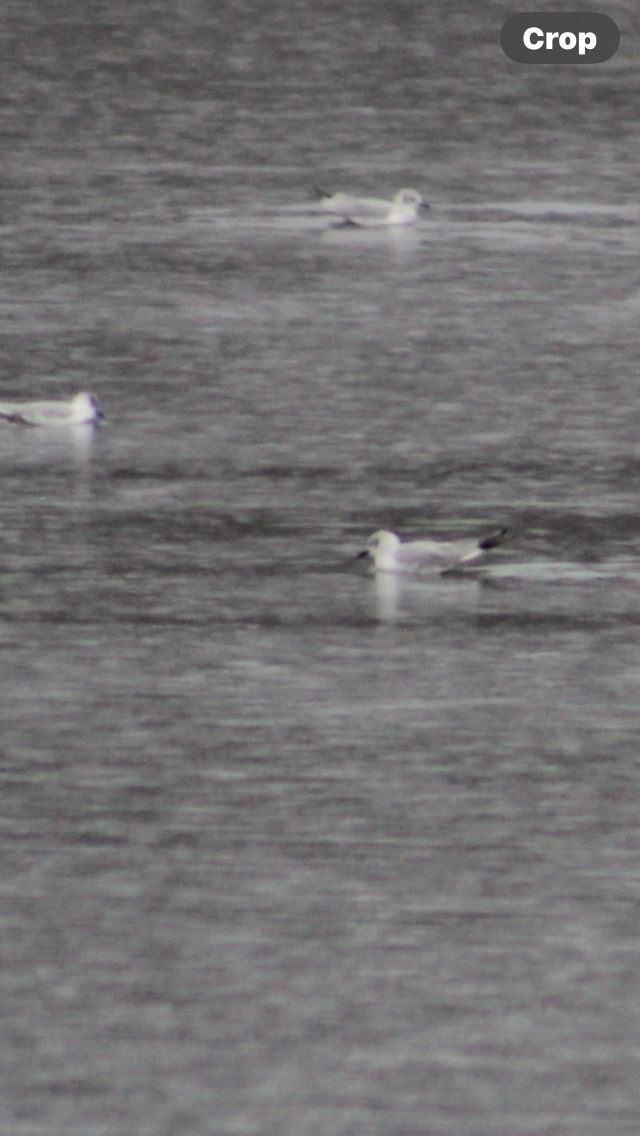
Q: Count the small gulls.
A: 3